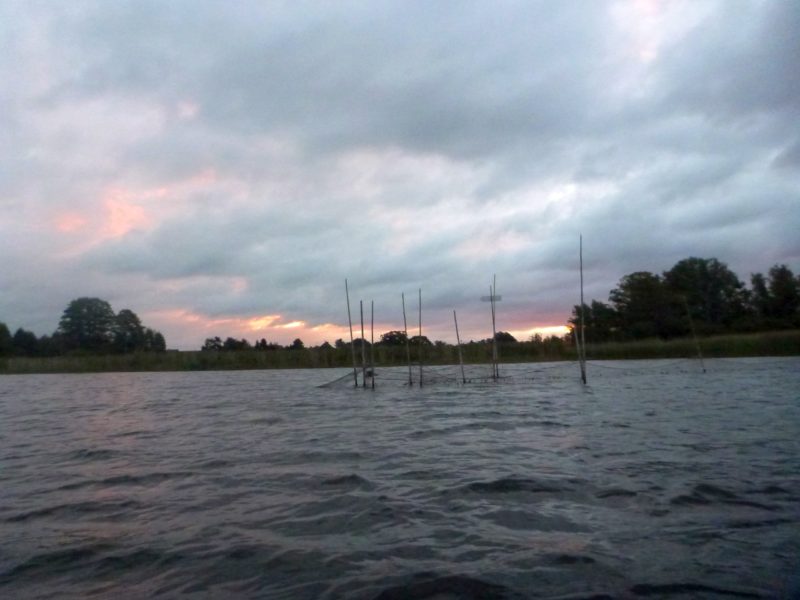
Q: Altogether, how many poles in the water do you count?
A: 11